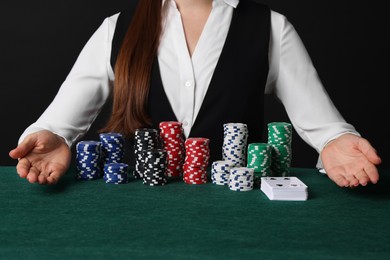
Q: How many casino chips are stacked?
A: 12